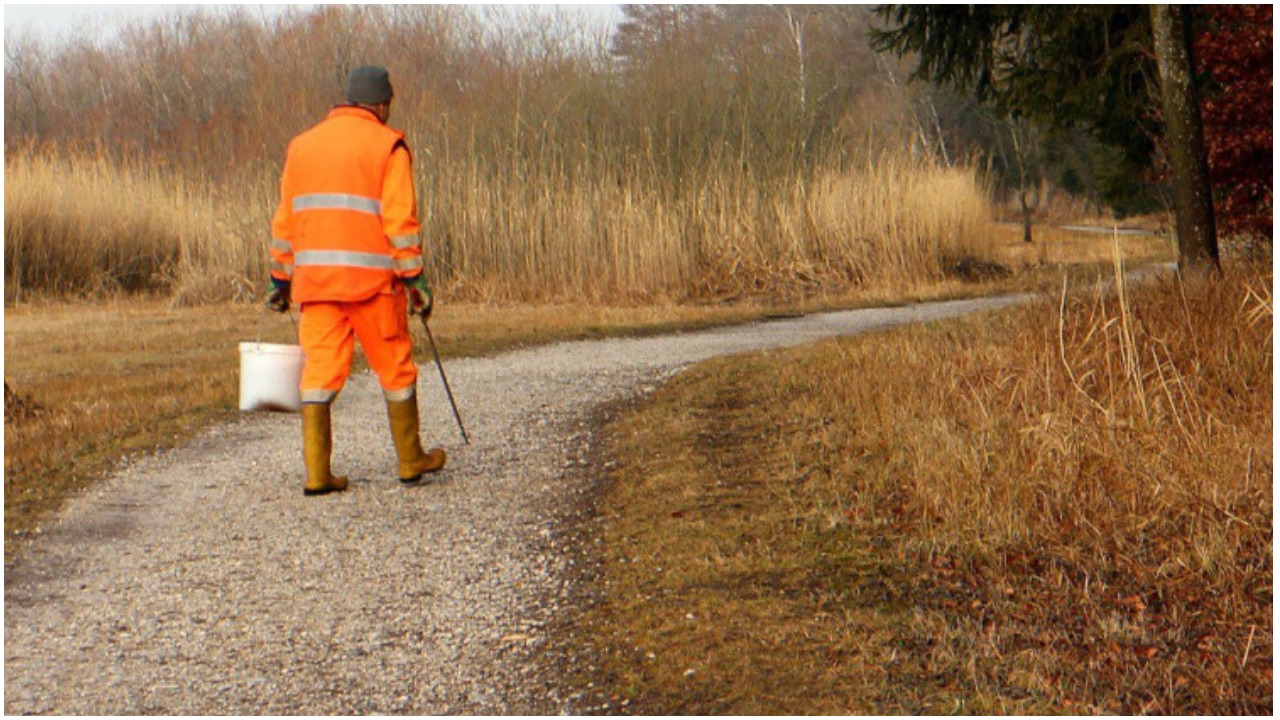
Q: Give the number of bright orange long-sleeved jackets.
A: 1